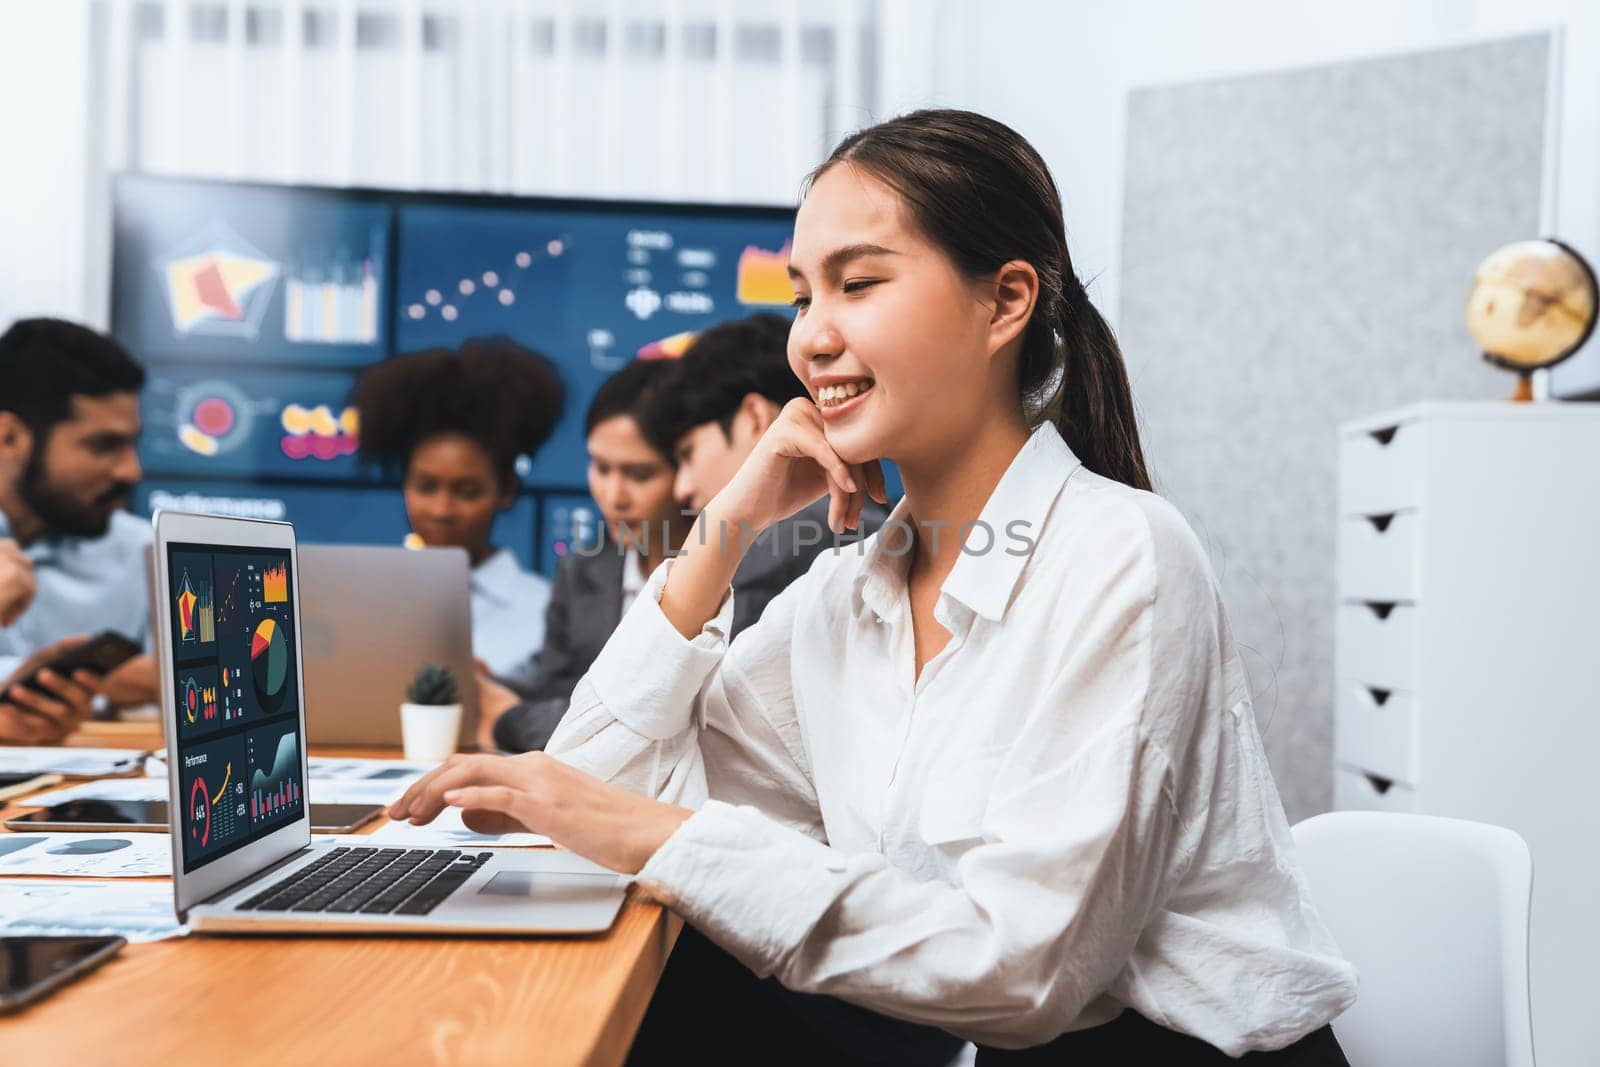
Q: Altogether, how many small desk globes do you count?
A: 1